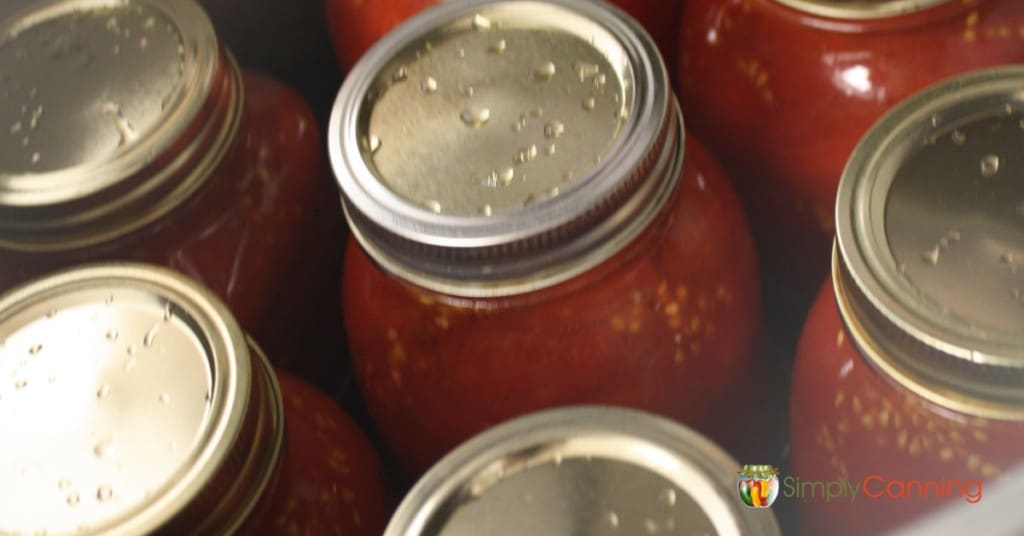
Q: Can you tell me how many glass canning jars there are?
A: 7